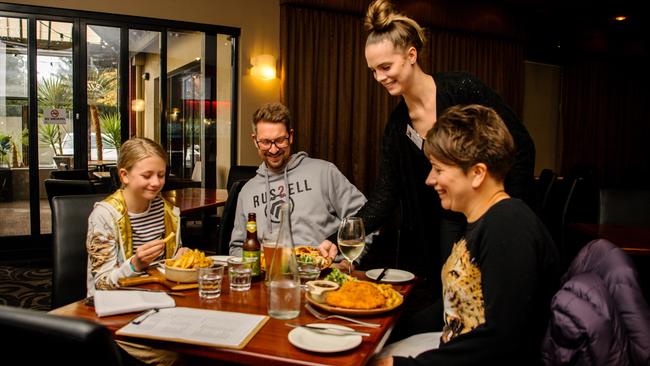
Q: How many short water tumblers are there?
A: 3